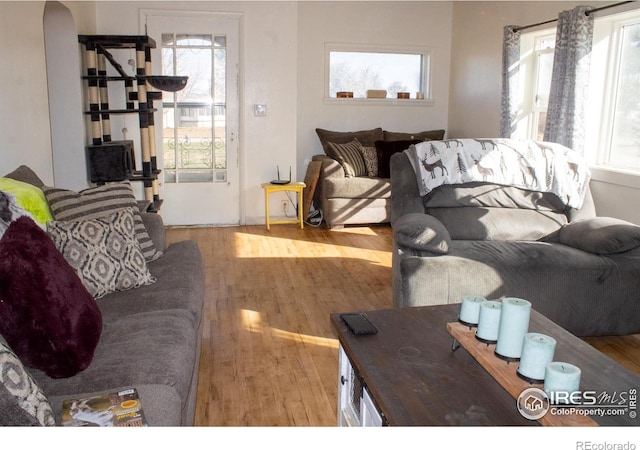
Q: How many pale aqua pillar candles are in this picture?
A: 5